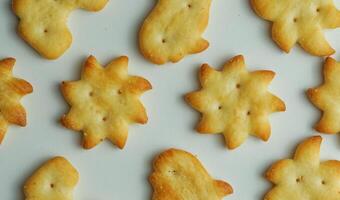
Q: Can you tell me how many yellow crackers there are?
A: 10